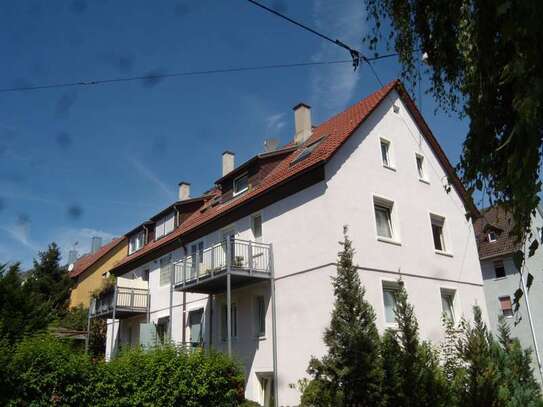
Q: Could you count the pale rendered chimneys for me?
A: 3